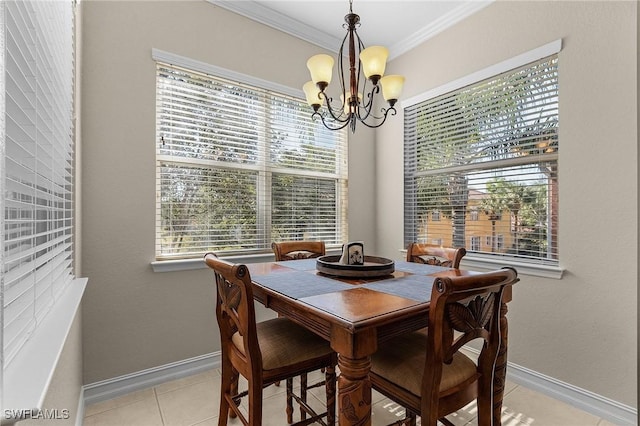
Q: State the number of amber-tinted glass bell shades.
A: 5